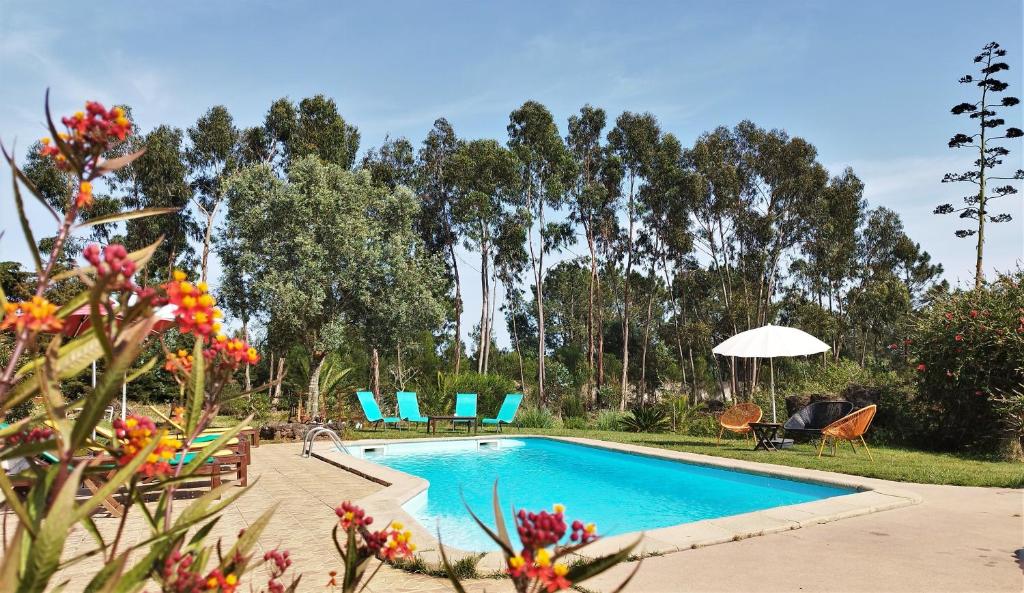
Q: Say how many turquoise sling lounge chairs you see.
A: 4